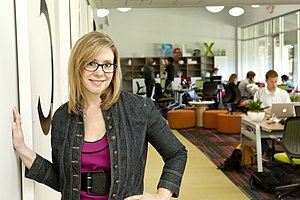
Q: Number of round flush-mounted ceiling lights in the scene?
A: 5